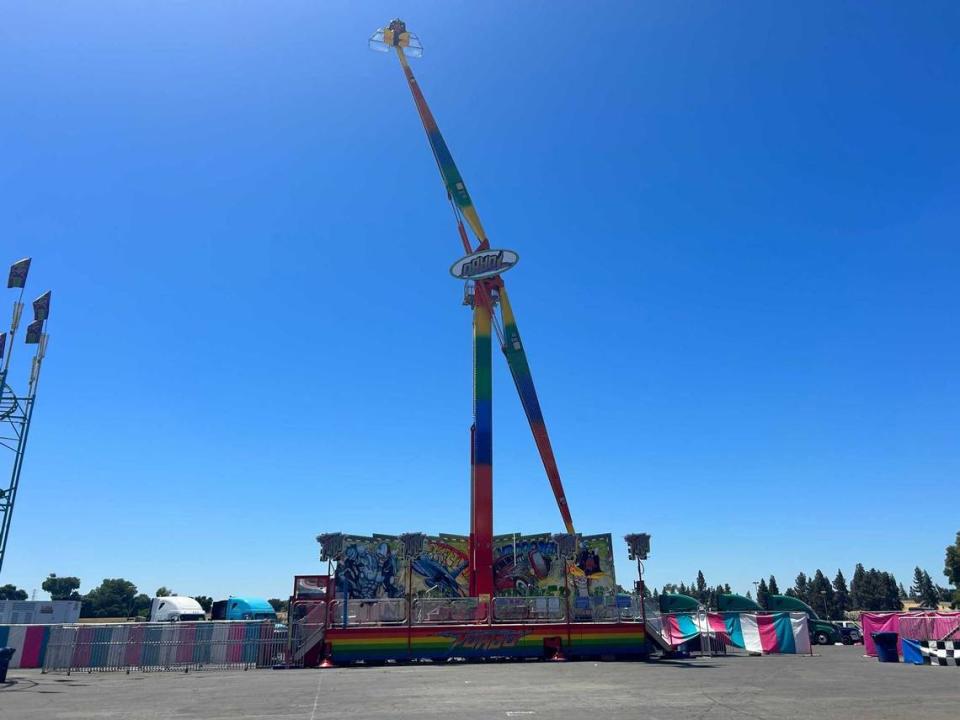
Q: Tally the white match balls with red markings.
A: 0